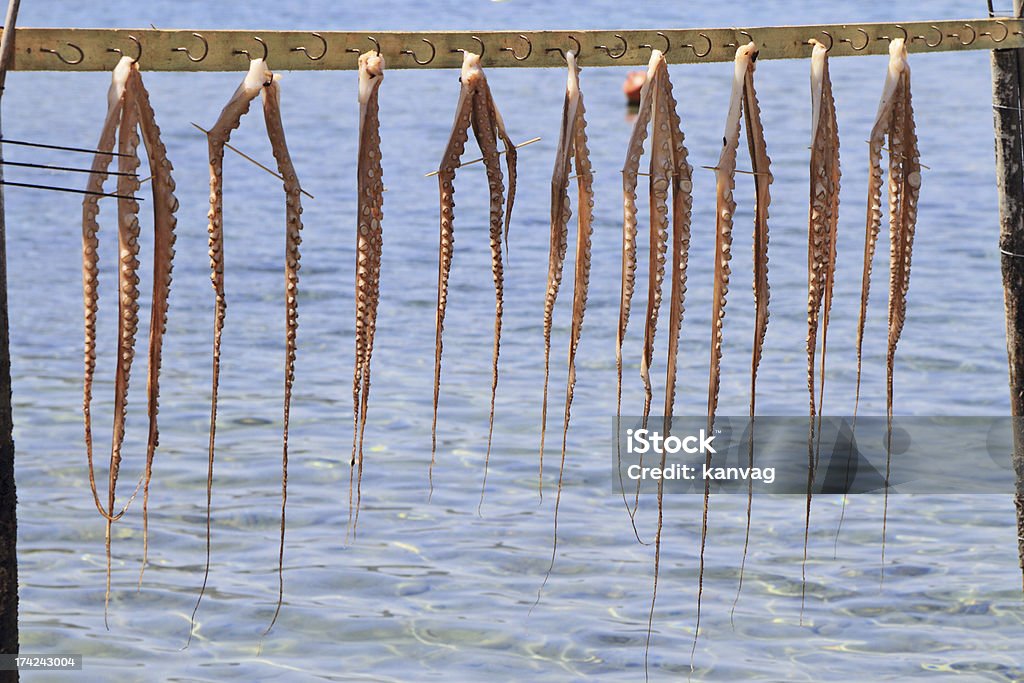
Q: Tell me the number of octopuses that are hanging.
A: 9